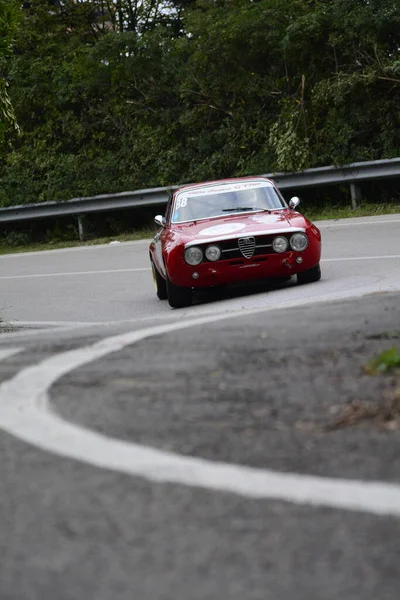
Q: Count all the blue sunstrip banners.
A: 0